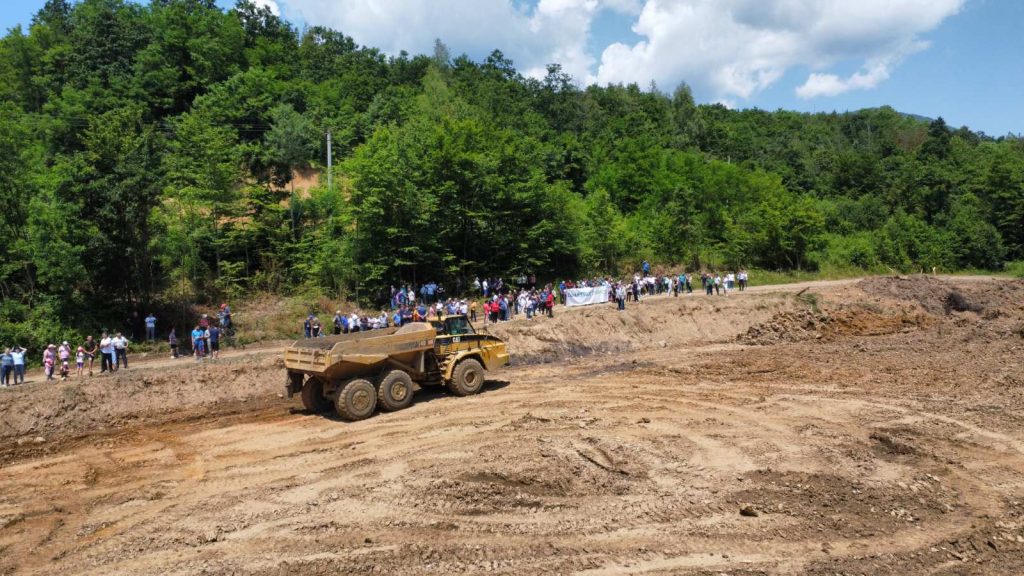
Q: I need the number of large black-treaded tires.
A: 4